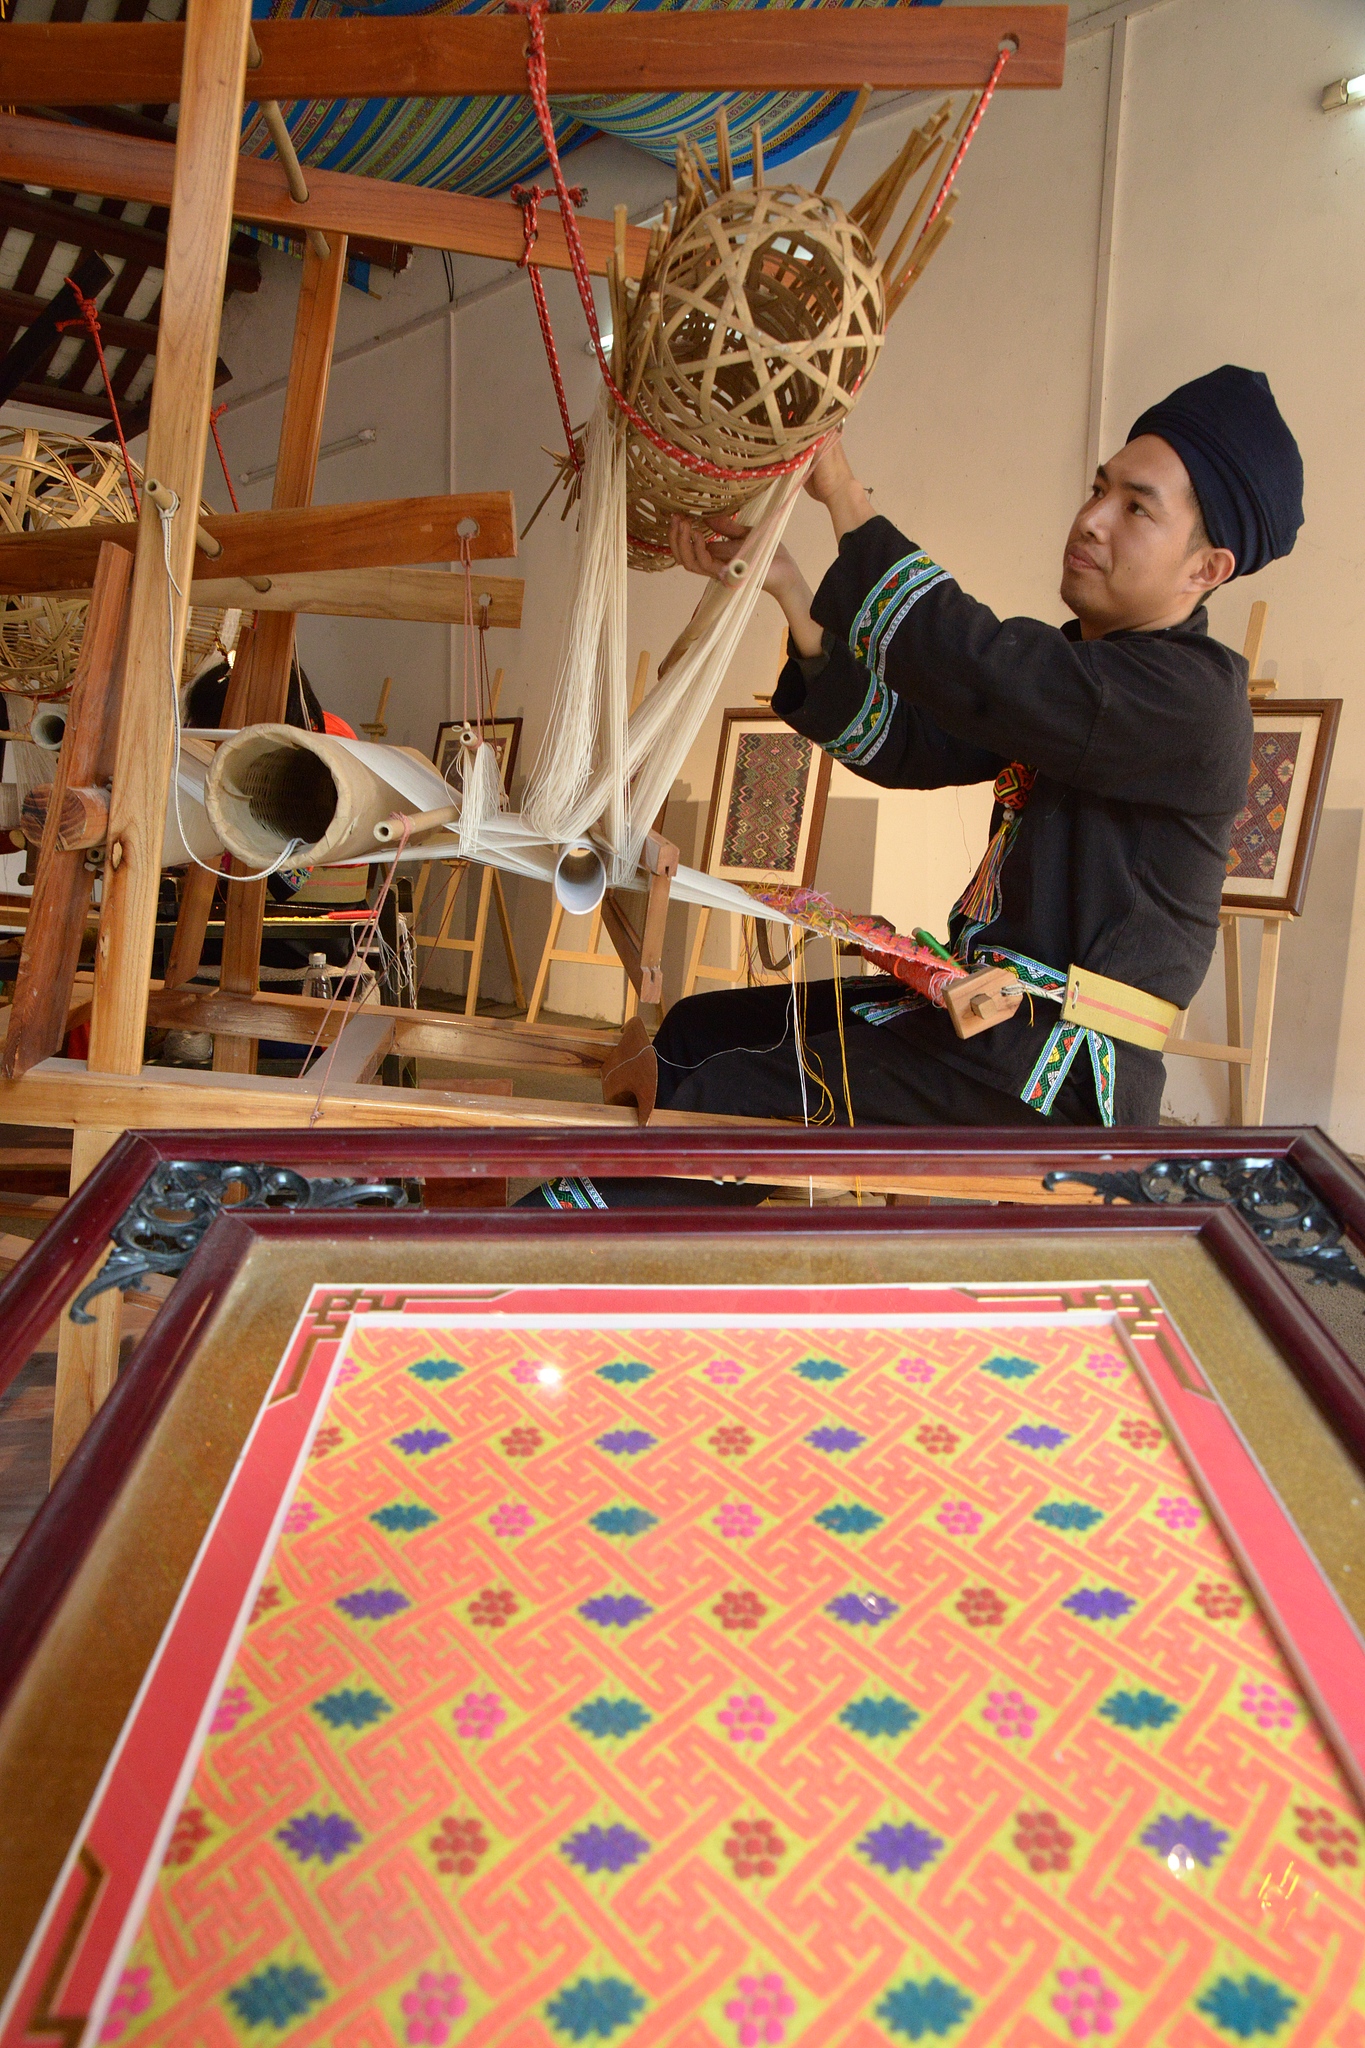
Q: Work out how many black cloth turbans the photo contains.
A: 1